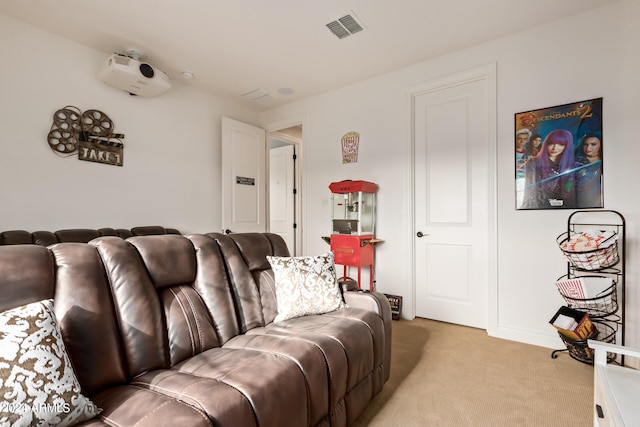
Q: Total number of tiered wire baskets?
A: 3